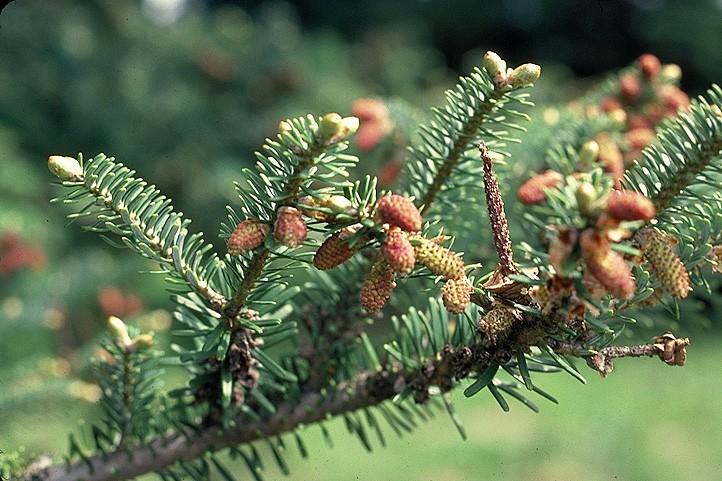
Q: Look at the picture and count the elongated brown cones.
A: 1